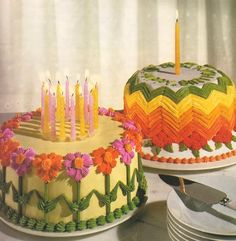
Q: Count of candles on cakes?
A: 14